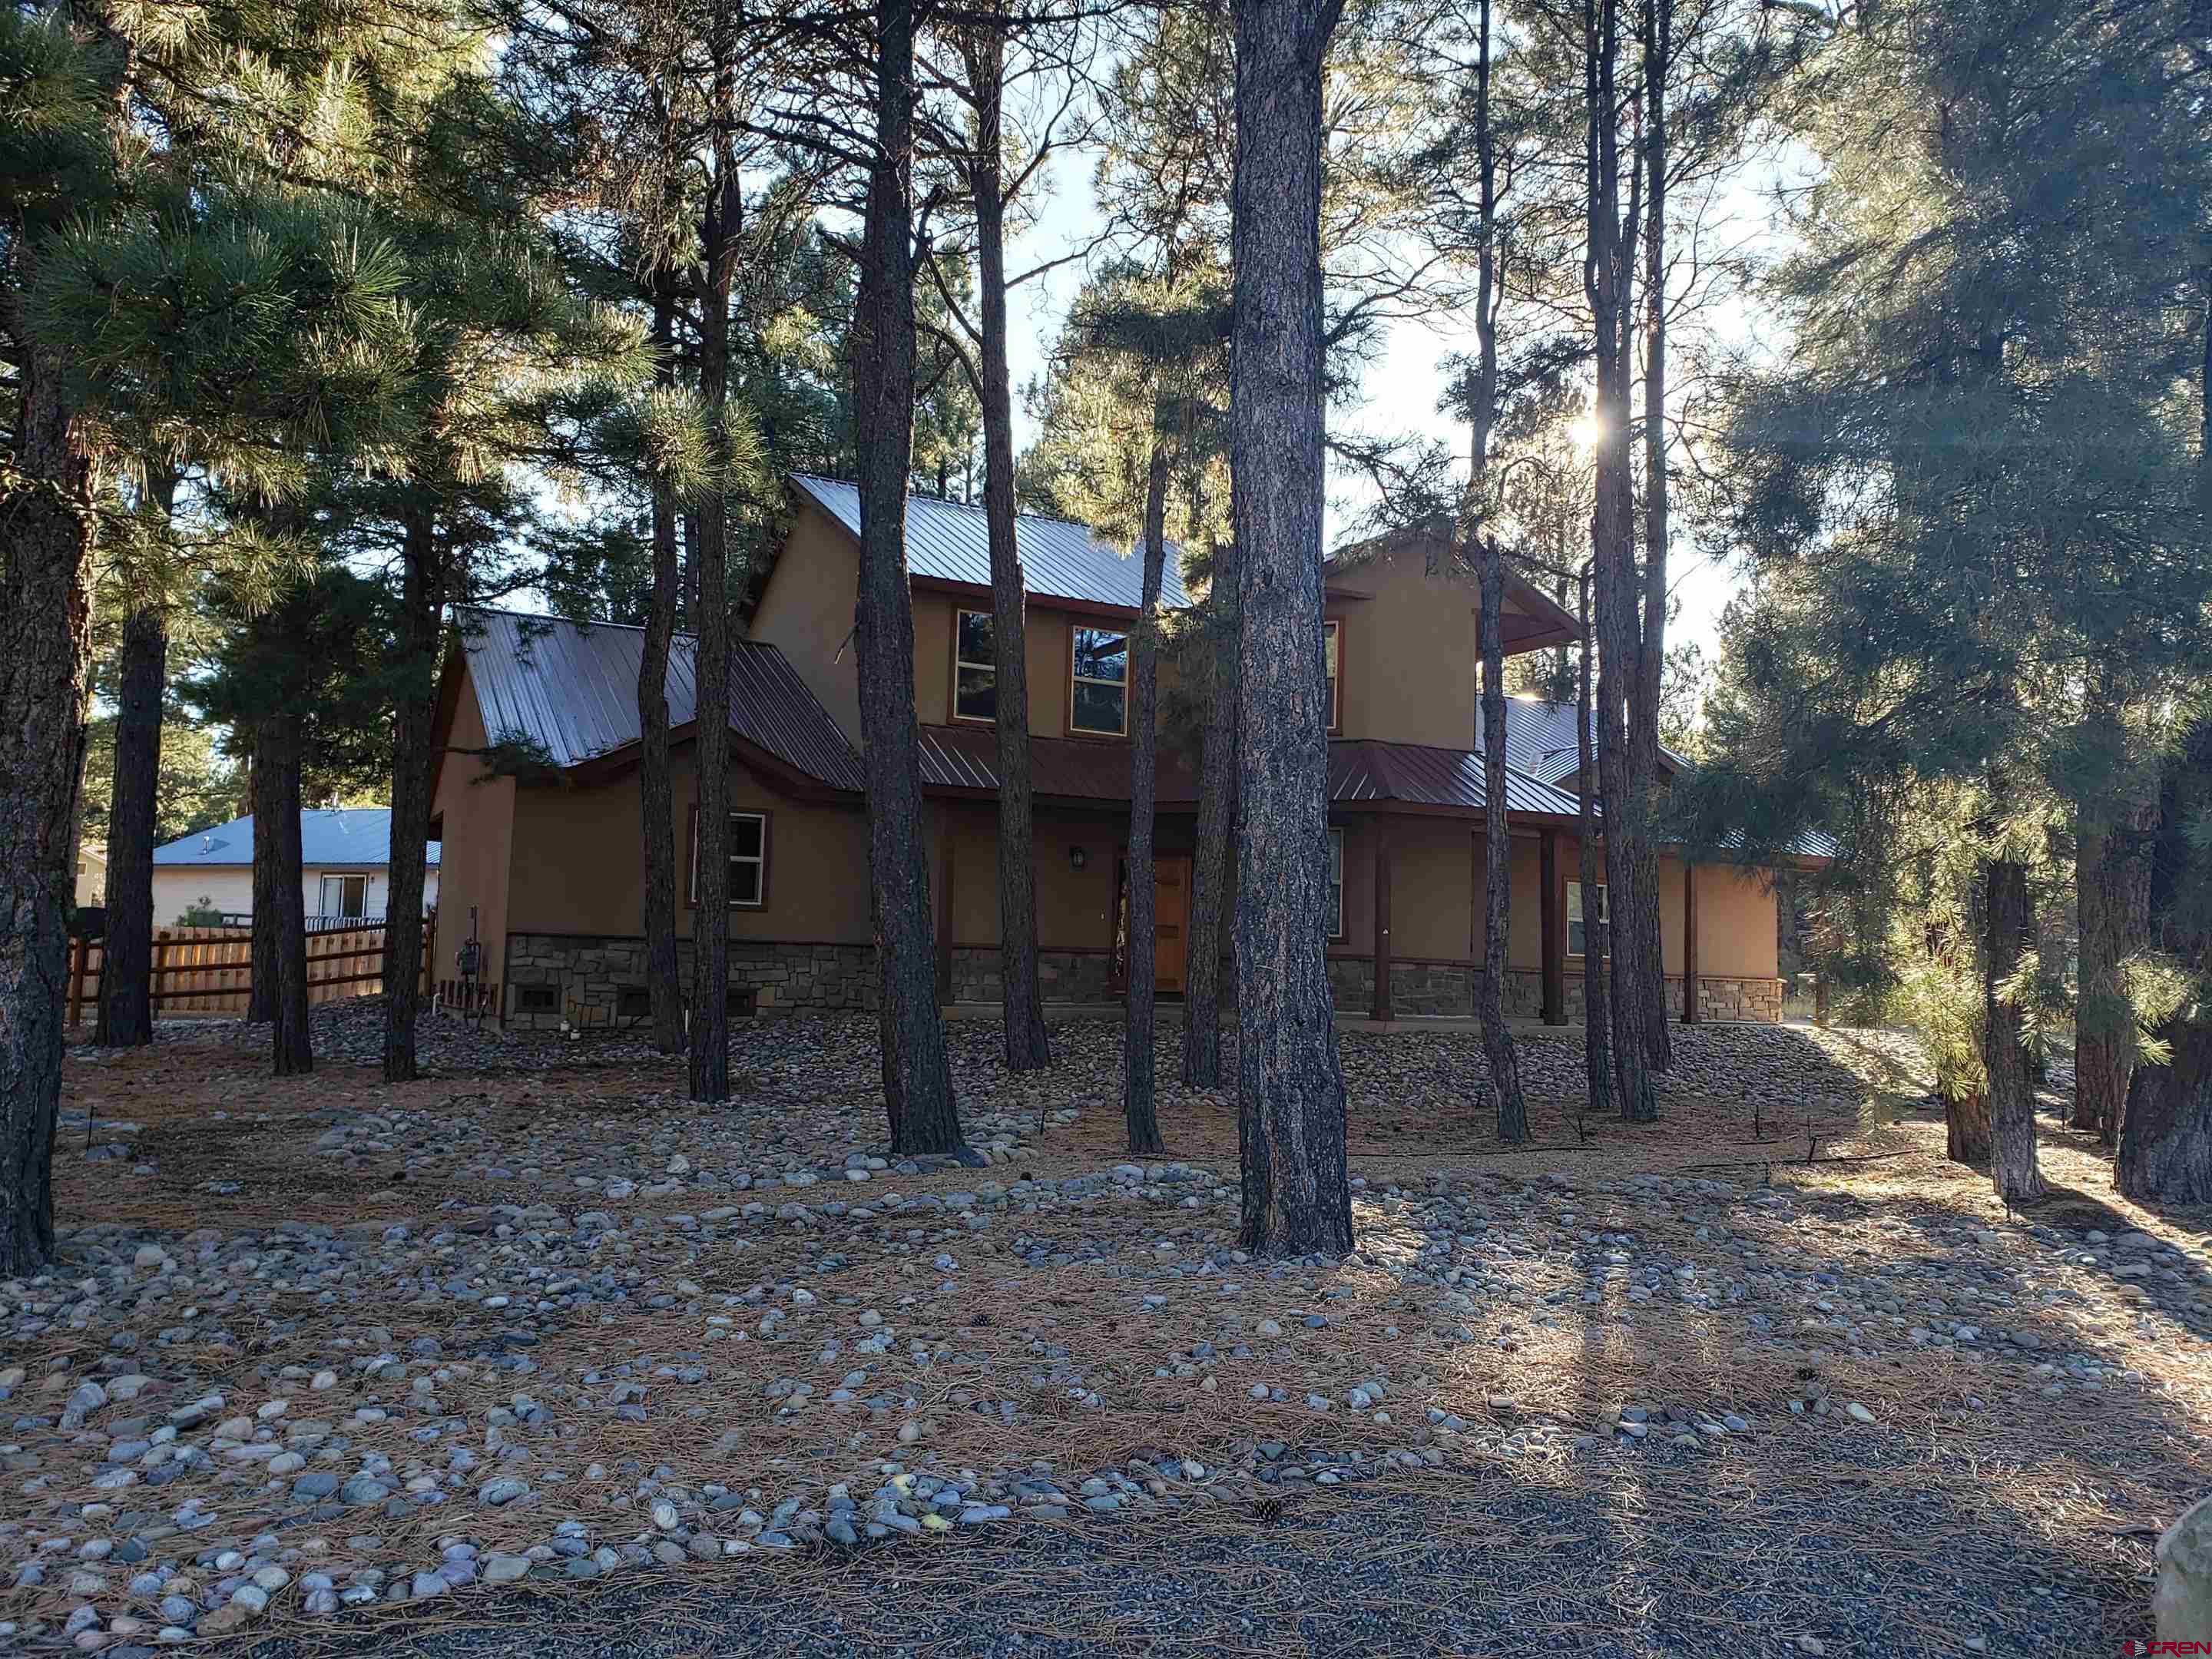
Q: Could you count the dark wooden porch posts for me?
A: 4